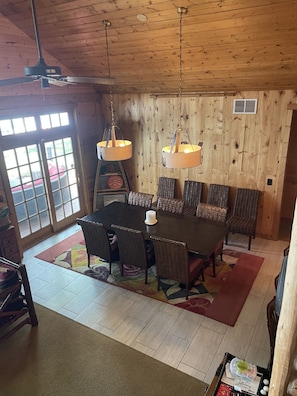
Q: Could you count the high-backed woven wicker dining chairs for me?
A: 10